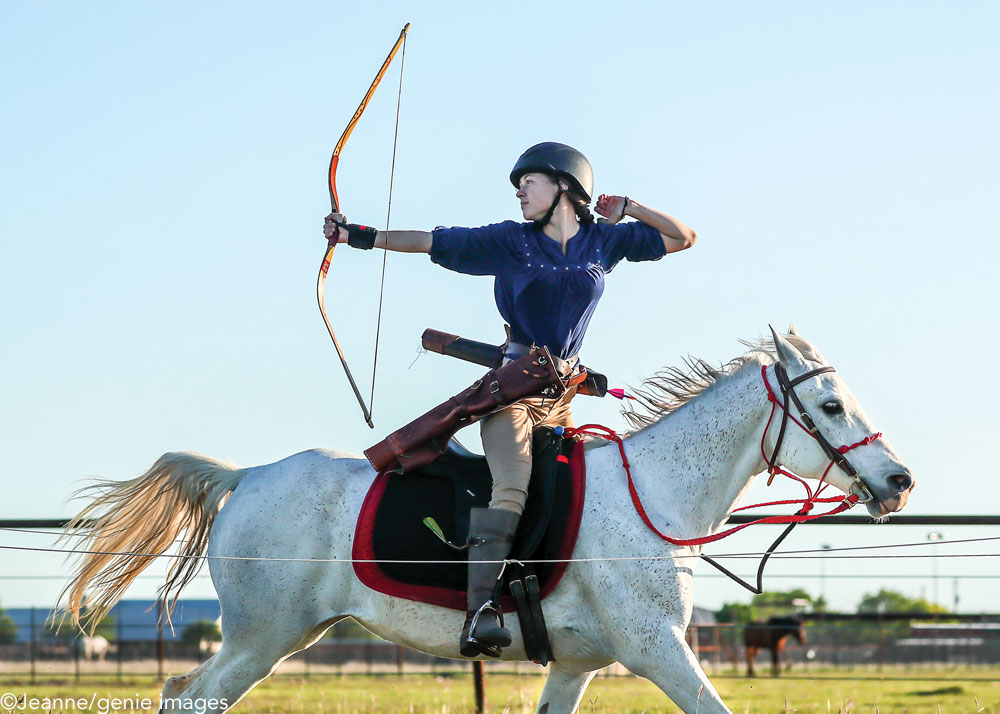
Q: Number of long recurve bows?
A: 1